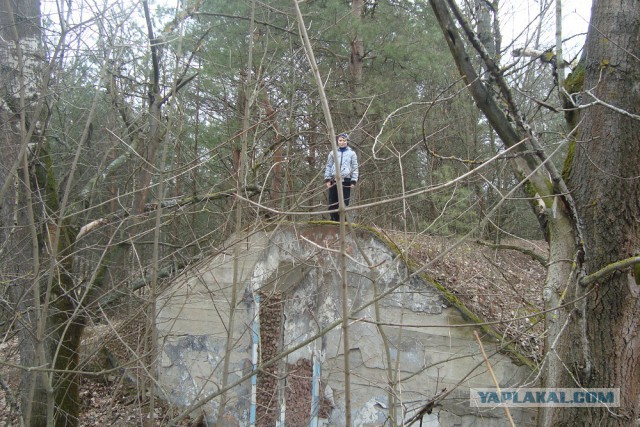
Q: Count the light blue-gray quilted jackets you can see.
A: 1